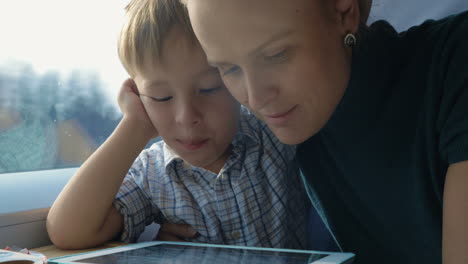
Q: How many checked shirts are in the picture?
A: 1